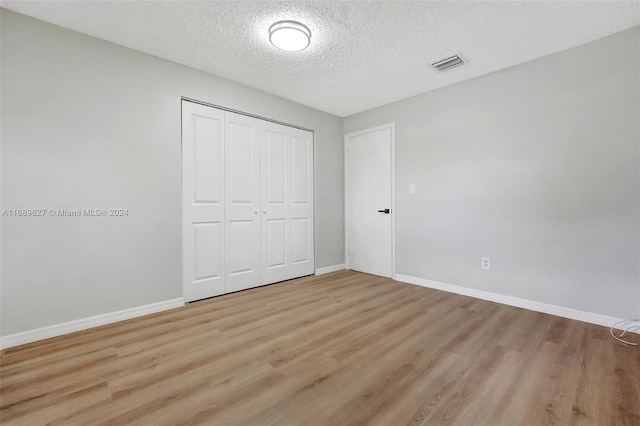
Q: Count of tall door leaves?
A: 5